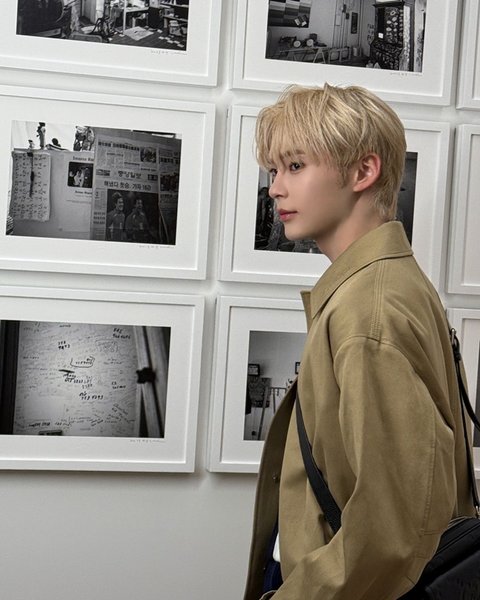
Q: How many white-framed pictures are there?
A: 9